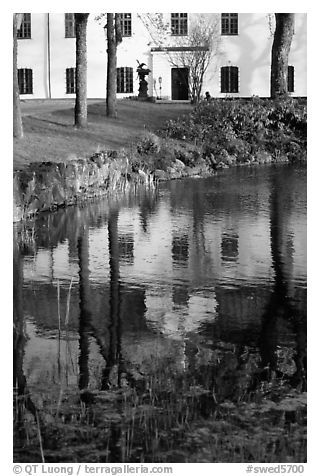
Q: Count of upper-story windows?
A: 5